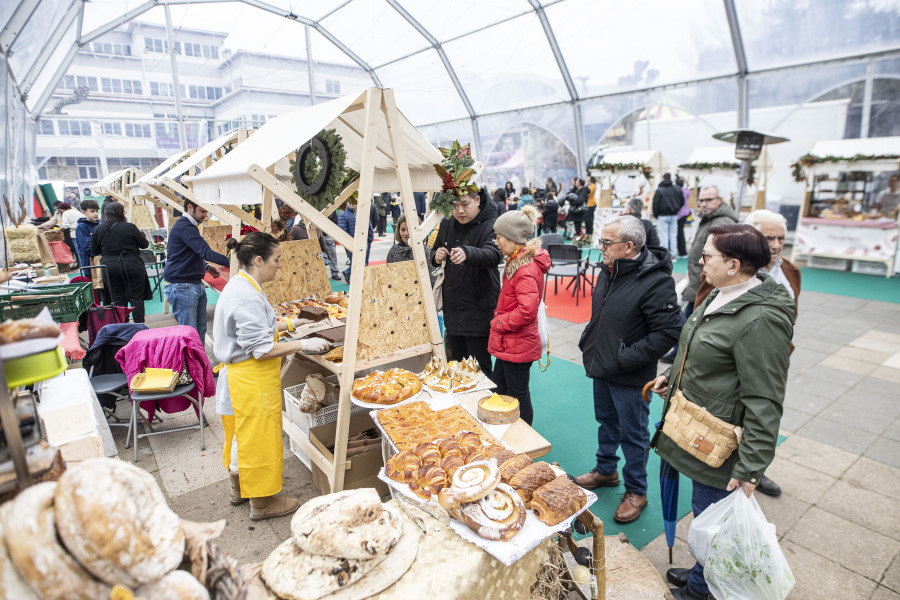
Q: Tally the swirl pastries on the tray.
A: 2